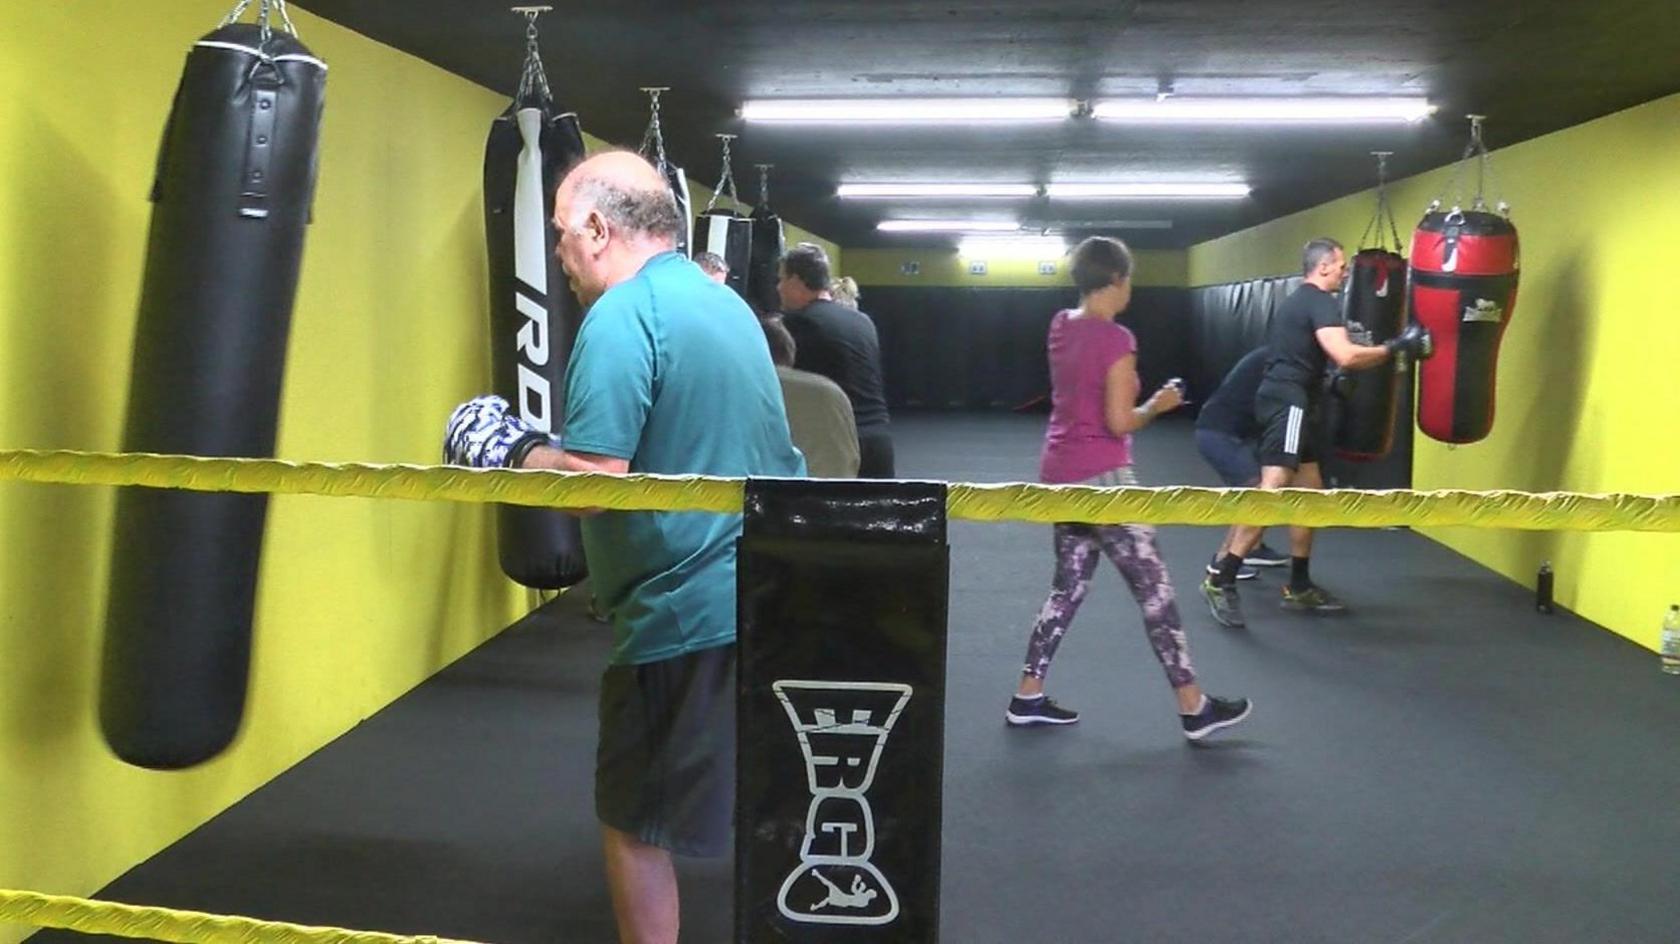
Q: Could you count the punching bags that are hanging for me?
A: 7